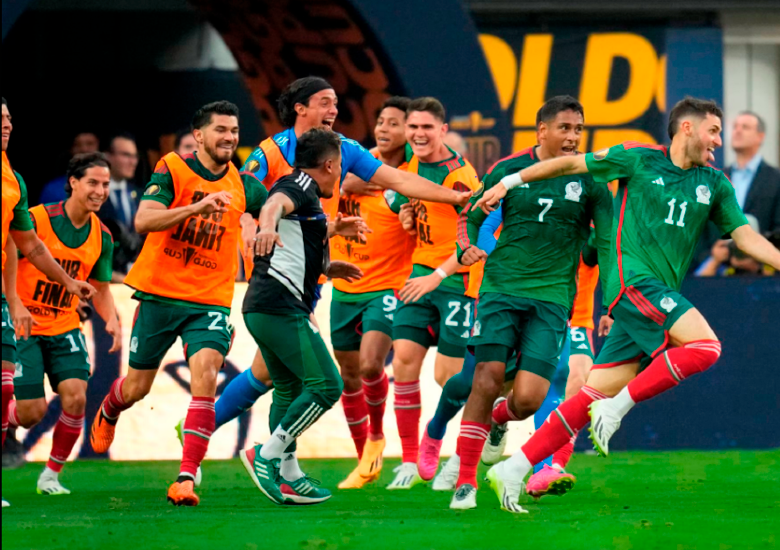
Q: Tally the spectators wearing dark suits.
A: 2